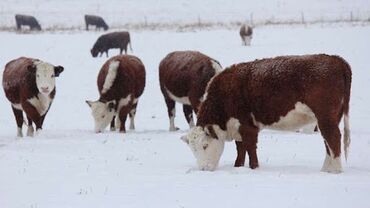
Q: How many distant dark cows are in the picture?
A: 3